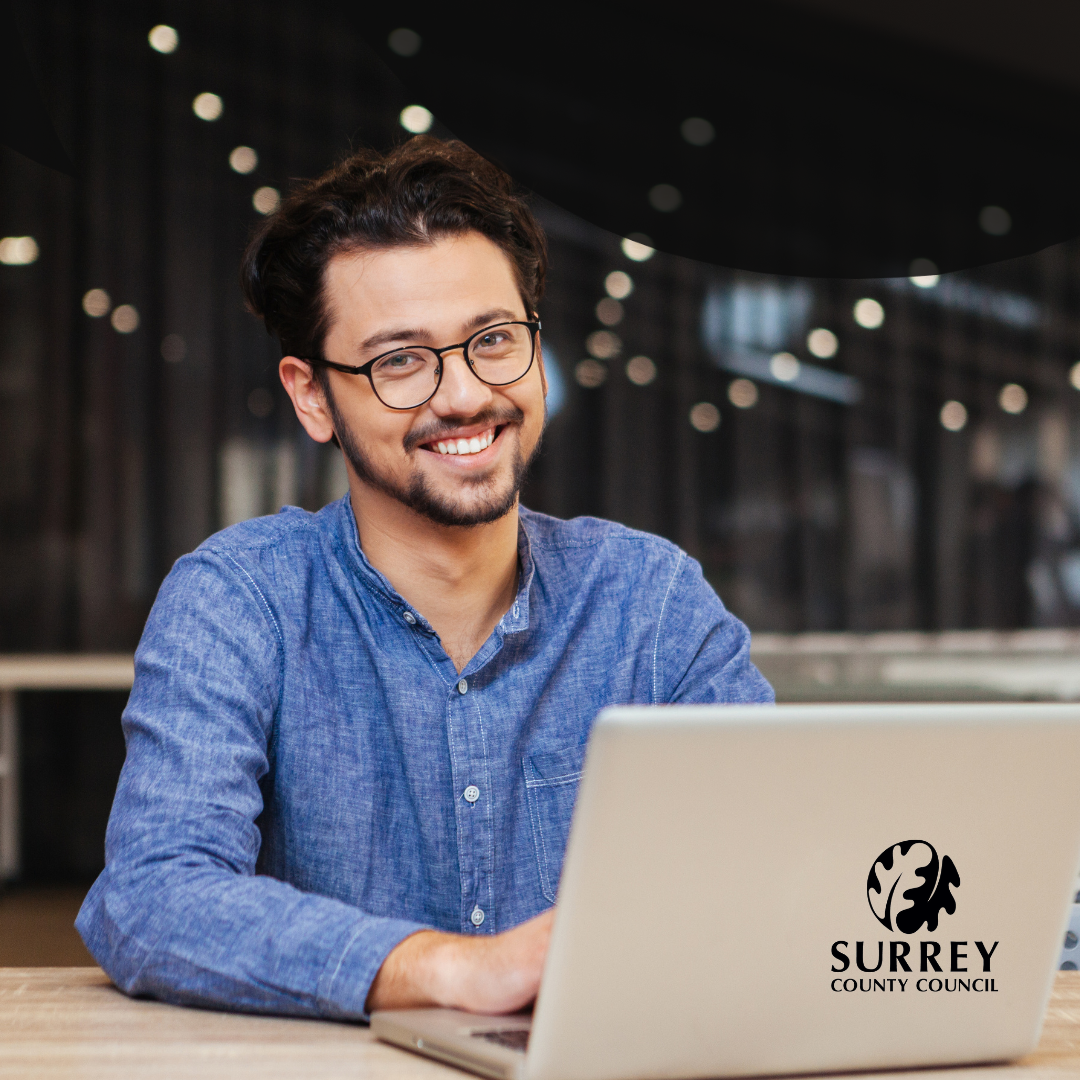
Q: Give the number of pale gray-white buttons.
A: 4